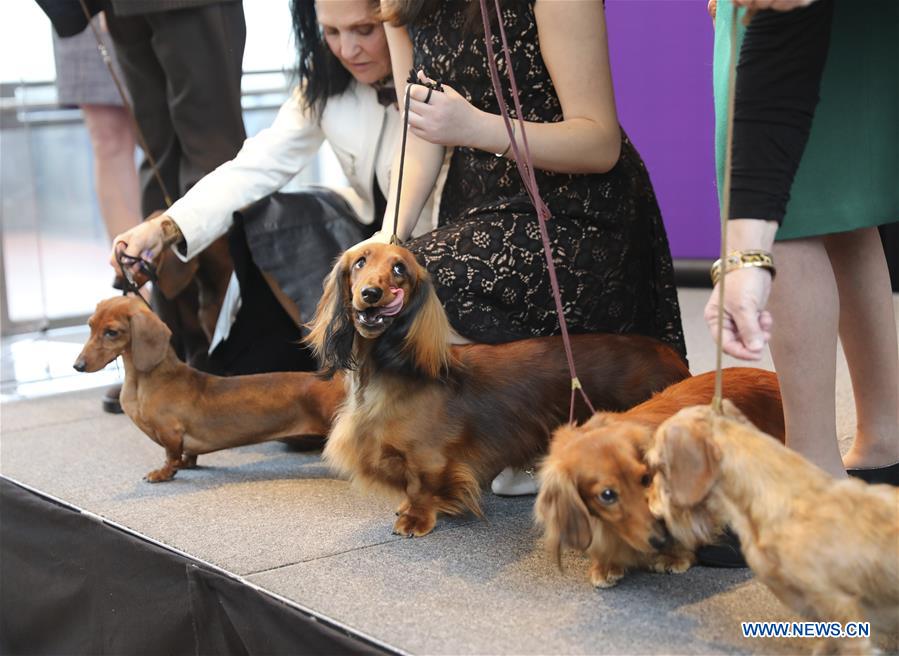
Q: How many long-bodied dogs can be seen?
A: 4